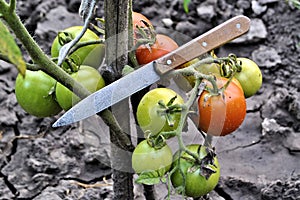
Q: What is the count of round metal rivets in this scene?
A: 3